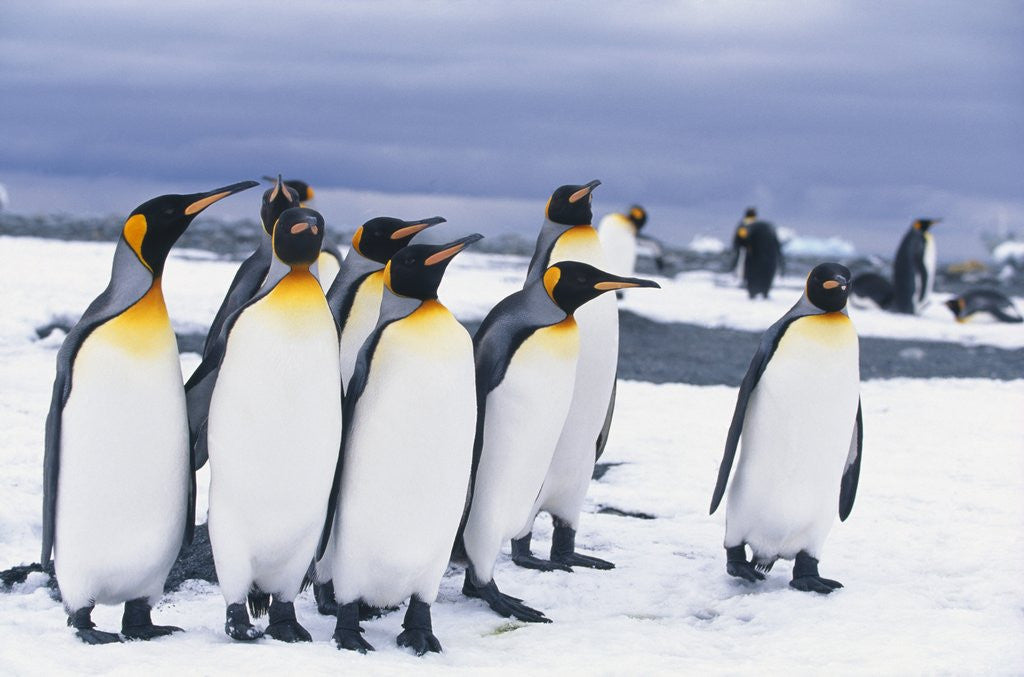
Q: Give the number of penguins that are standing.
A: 13